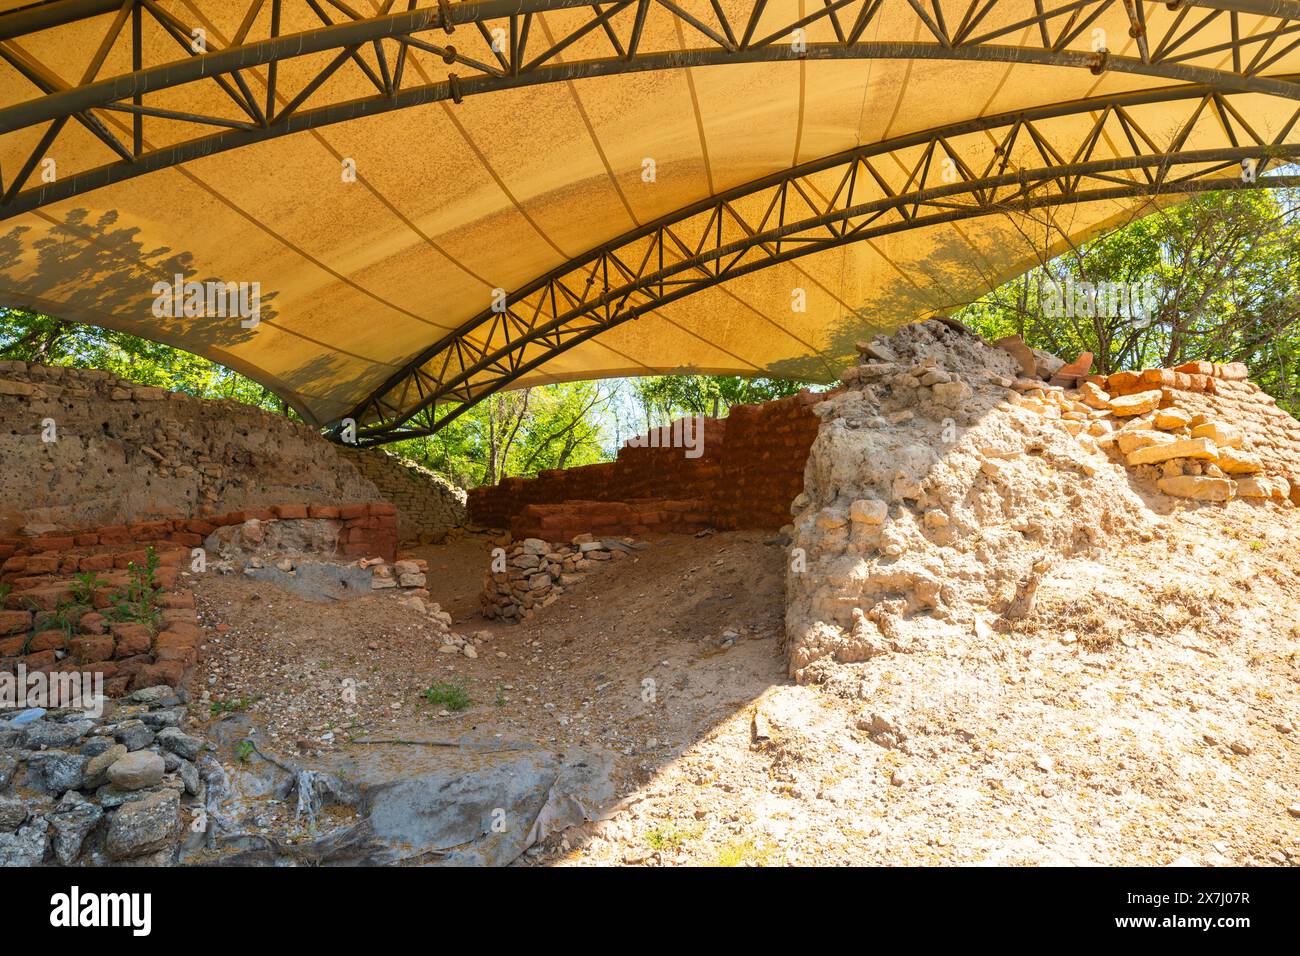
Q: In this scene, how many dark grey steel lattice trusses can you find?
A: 2